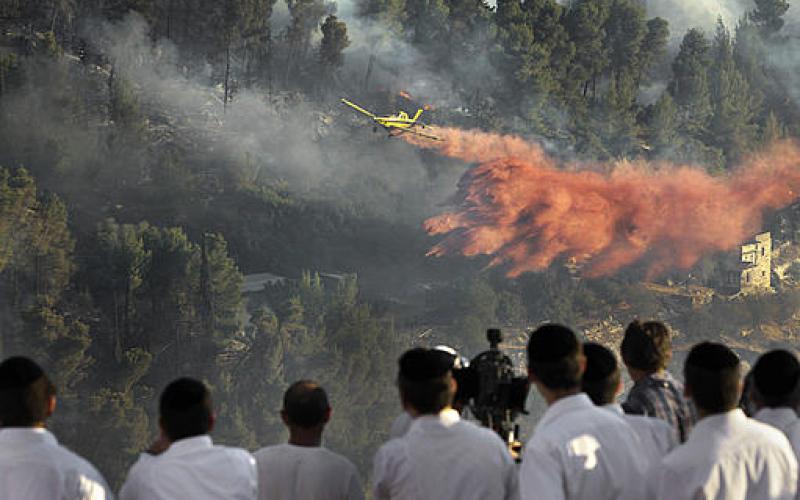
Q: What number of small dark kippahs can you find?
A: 7